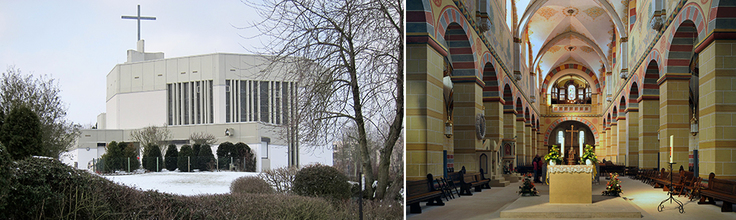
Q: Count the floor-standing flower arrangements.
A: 2